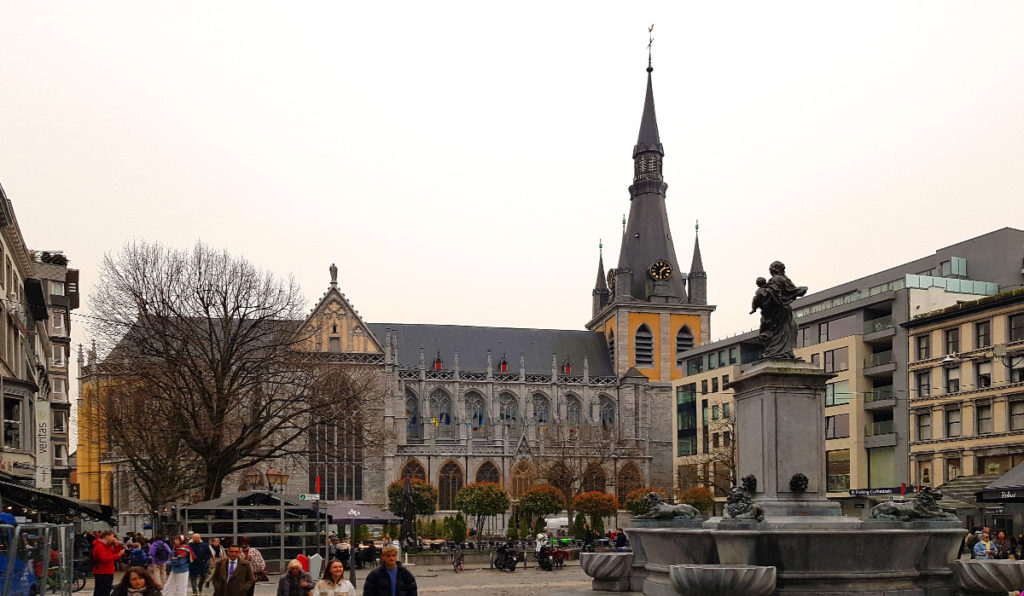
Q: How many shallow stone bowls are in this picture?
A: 3